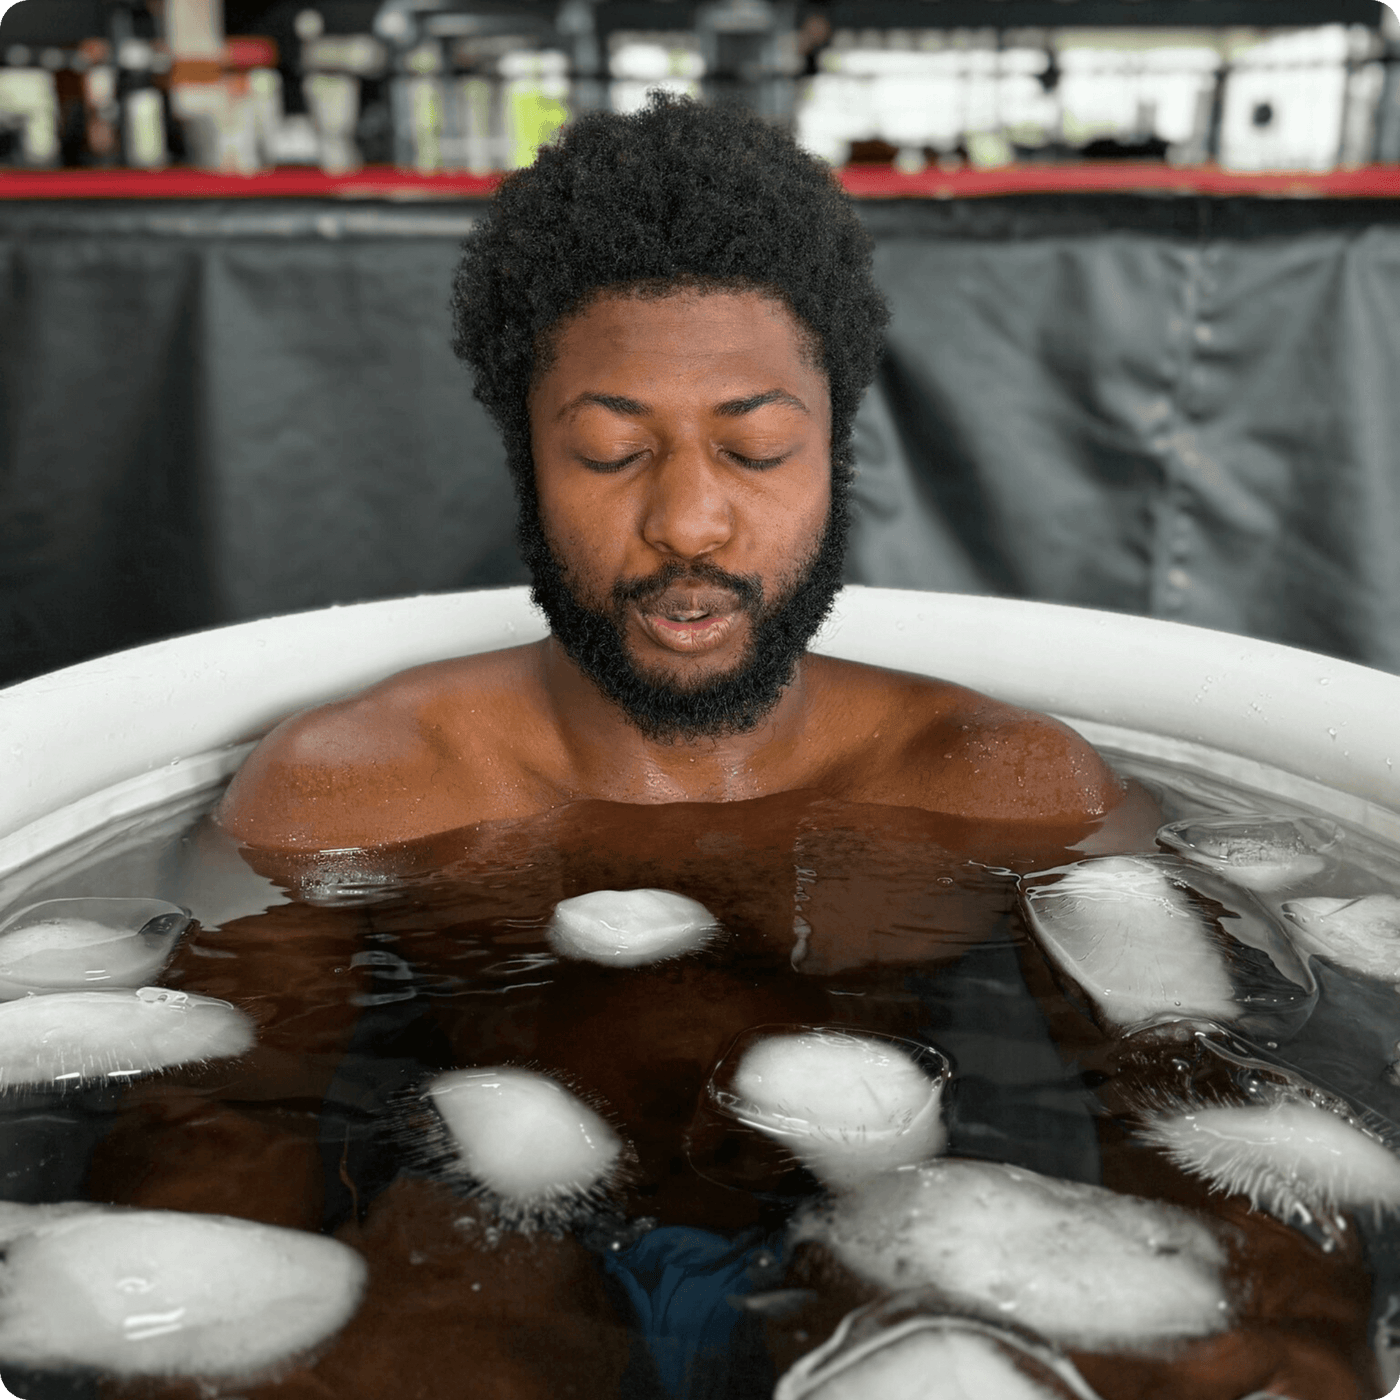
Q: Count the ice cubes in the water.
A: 12